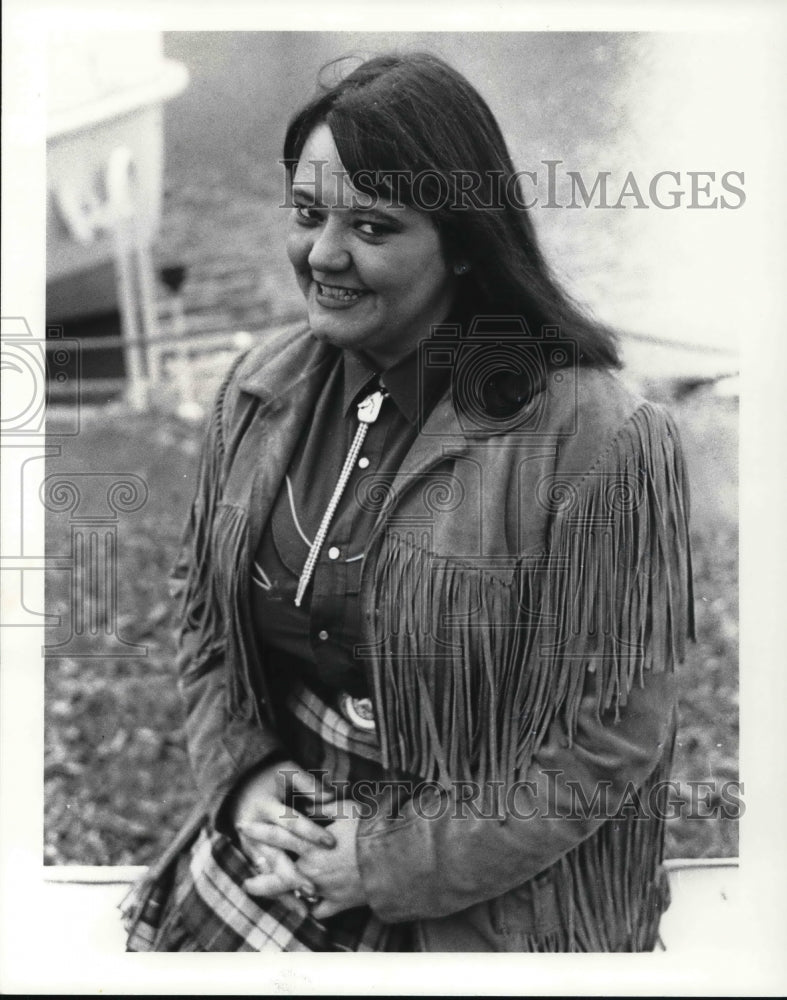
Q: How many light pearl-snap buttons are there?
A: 3